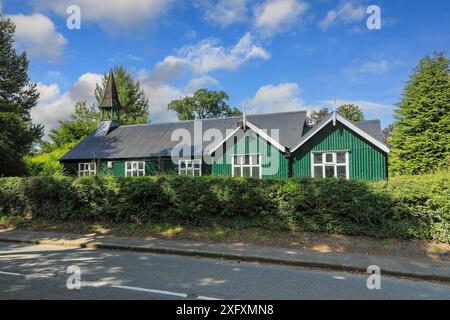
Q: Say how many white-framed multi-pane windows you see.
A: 5